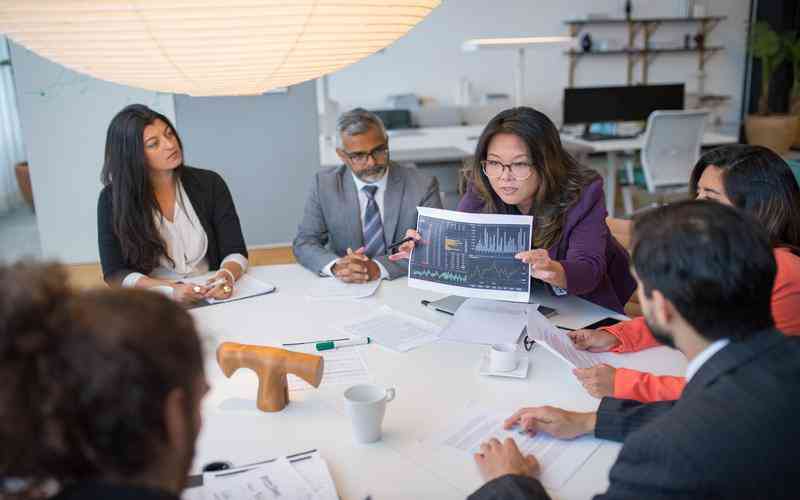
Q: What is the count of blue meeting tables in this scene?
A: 0